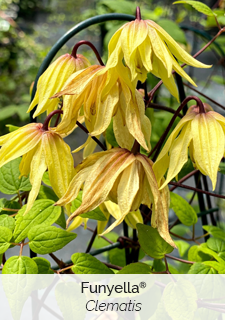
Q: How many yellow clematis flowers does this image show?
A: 6